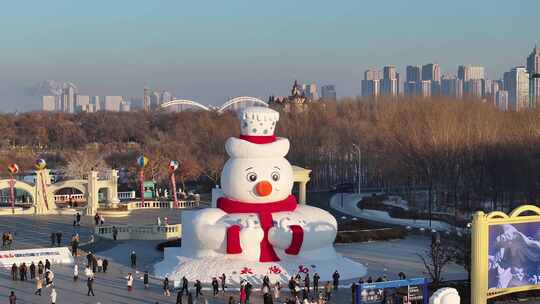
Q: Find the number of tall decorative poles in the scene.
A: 4